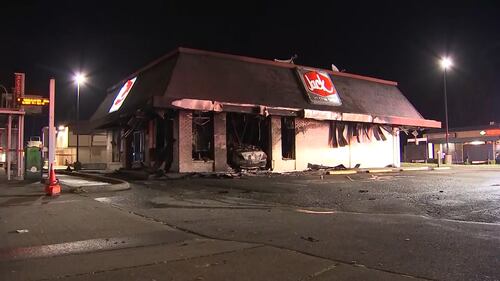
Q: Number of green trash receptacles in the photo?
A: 1